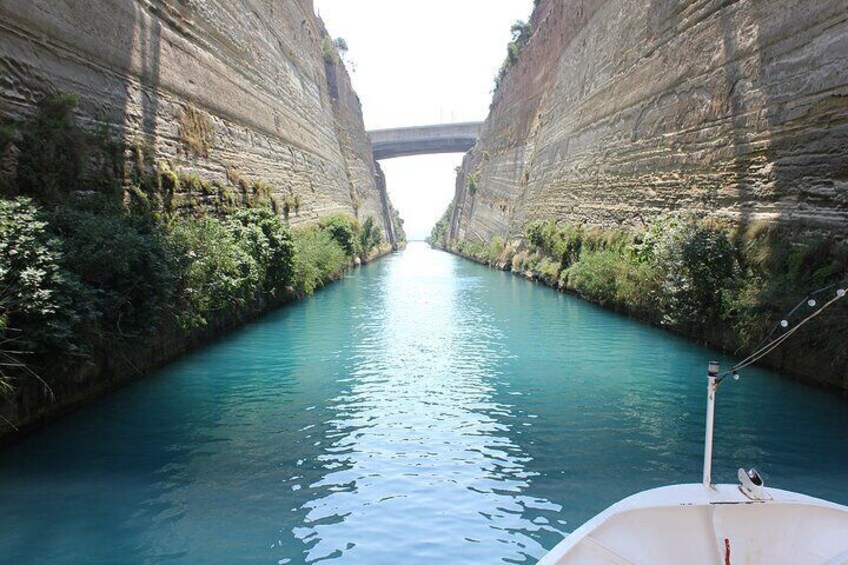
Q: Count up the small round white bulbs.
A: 4